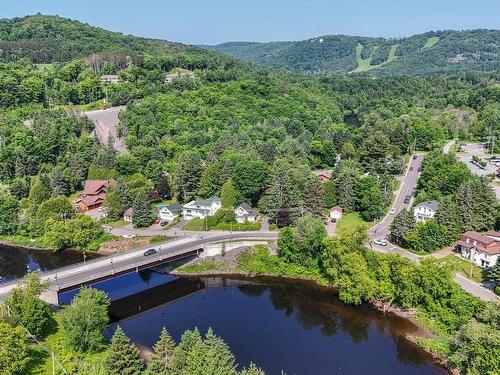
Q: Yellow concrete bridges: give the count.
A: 0